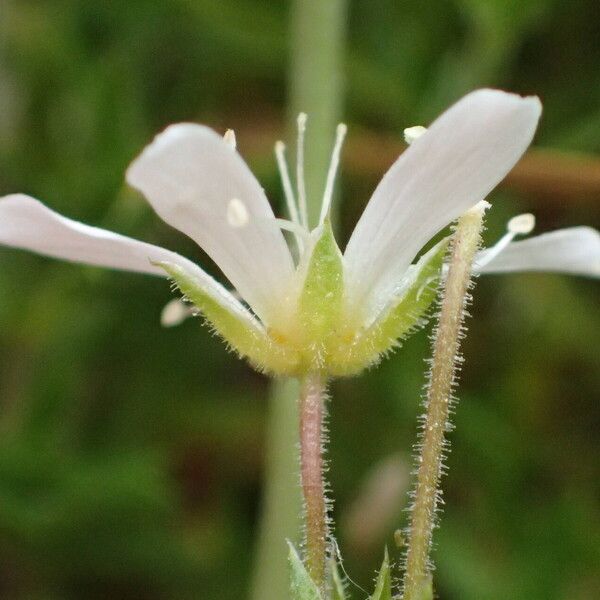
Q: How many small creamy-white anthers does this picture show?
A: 5